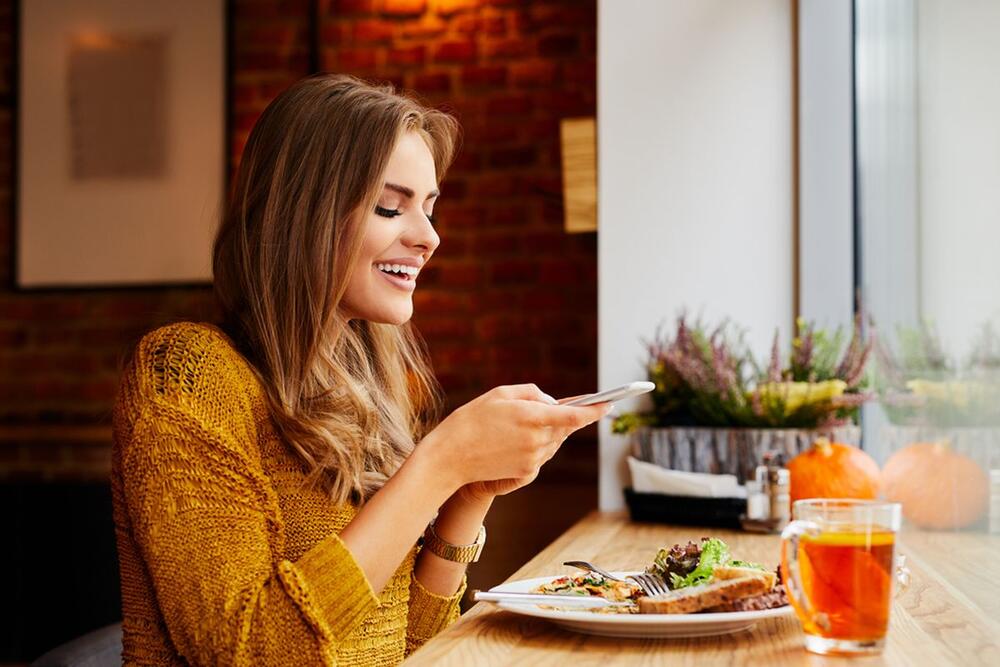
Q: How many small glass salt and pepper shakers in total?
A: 2